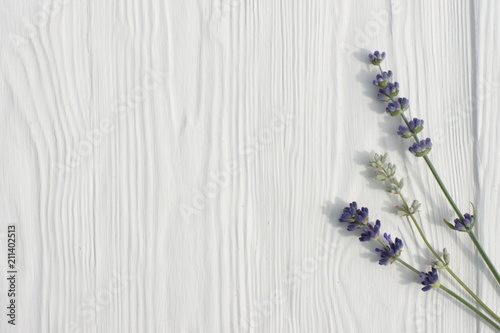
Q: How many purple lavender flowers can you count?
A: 2